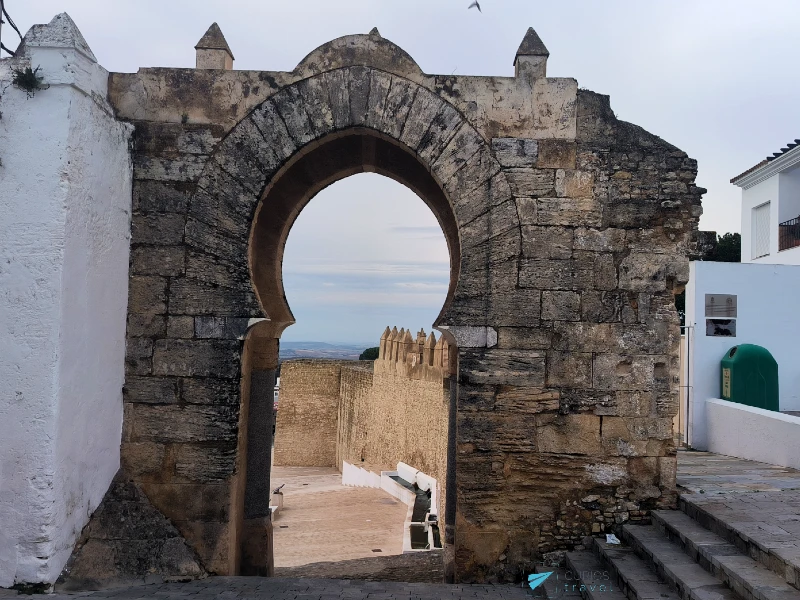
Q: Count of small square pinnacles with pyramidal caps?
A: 2